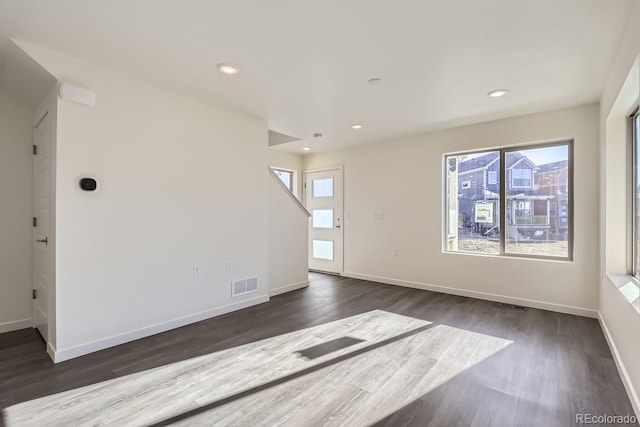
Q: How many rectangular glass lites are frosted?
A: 3